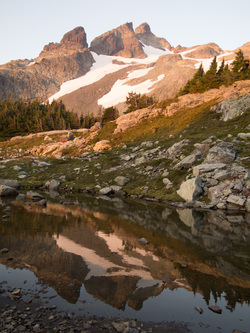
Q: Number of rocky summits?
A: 3